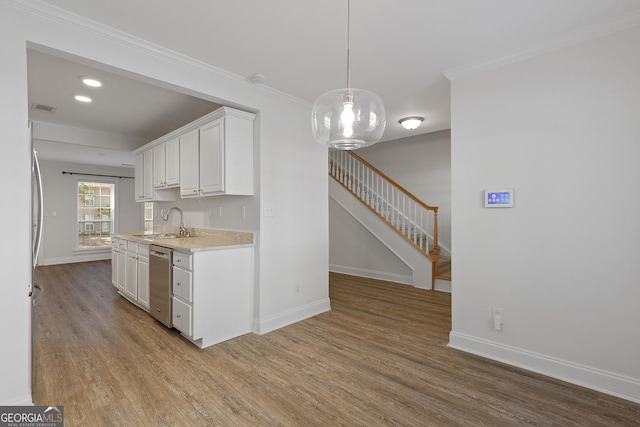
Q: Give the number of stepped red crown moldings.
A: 0